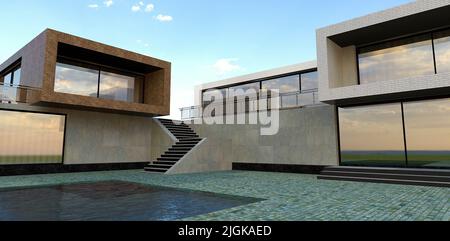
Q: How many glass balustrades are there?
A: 2